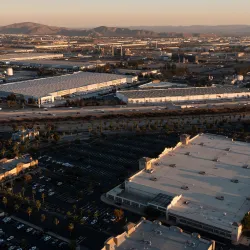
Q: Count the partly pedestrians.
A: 0